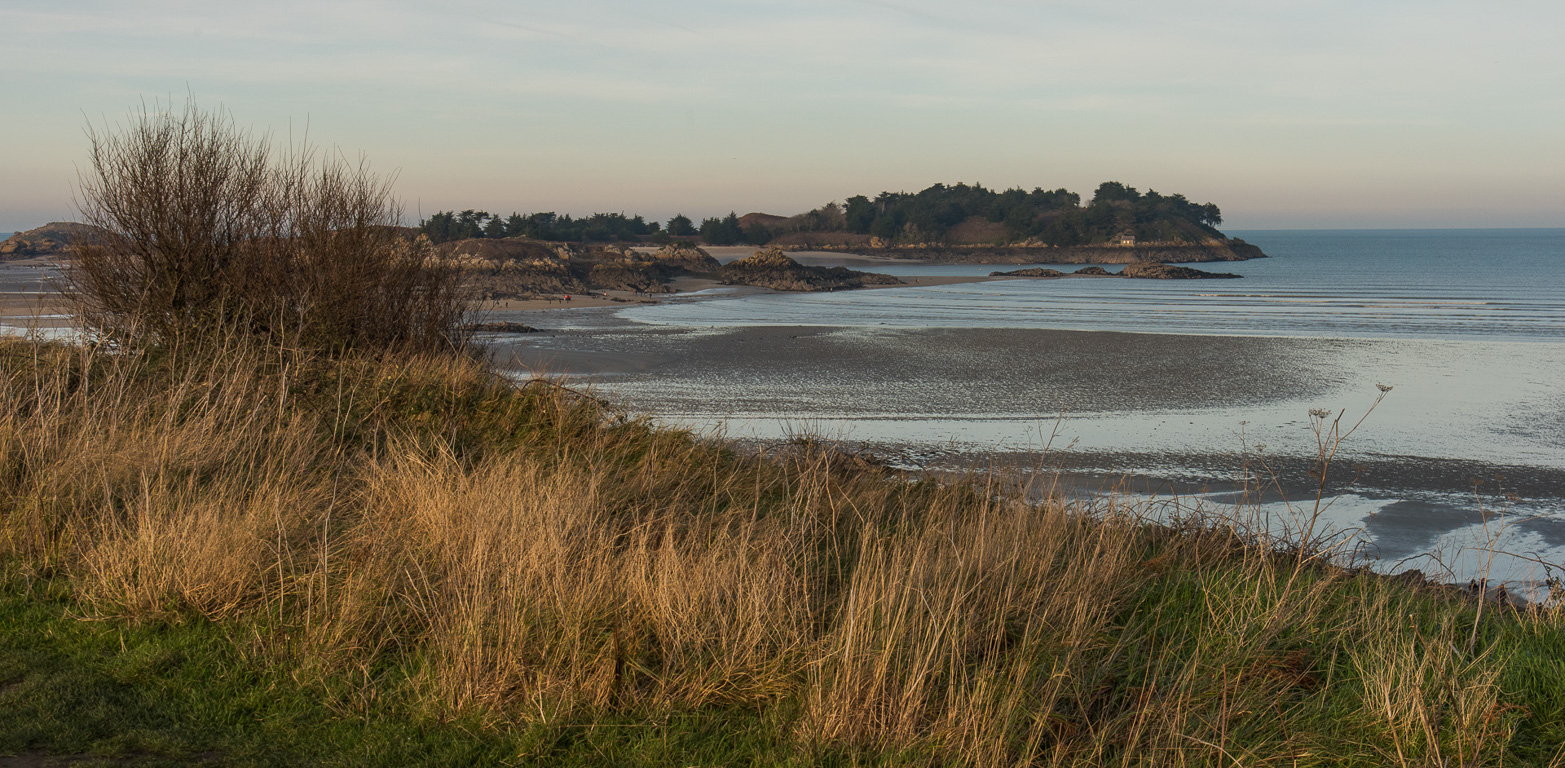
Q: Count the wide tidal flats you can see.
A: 1